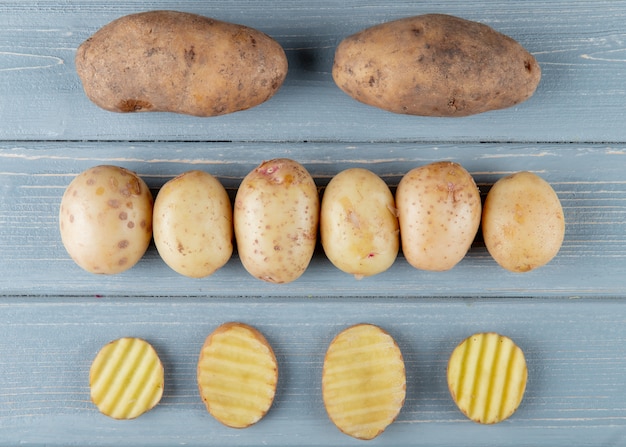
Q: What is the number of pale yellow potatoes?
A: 6